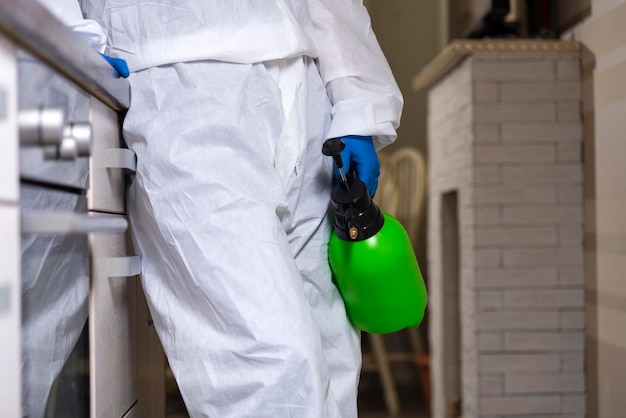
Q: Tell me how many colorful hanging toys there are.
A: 0